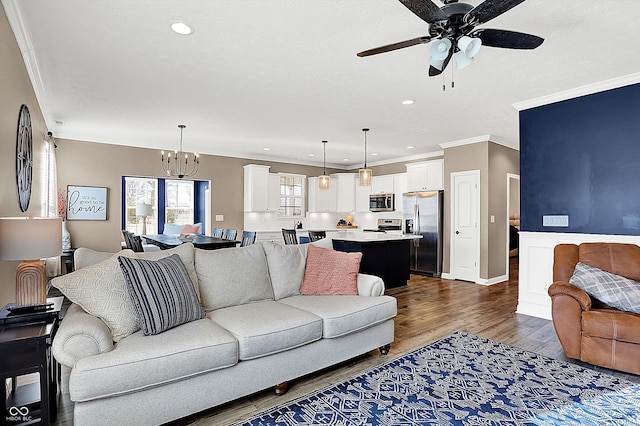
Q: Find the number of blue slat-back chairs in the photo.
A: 3